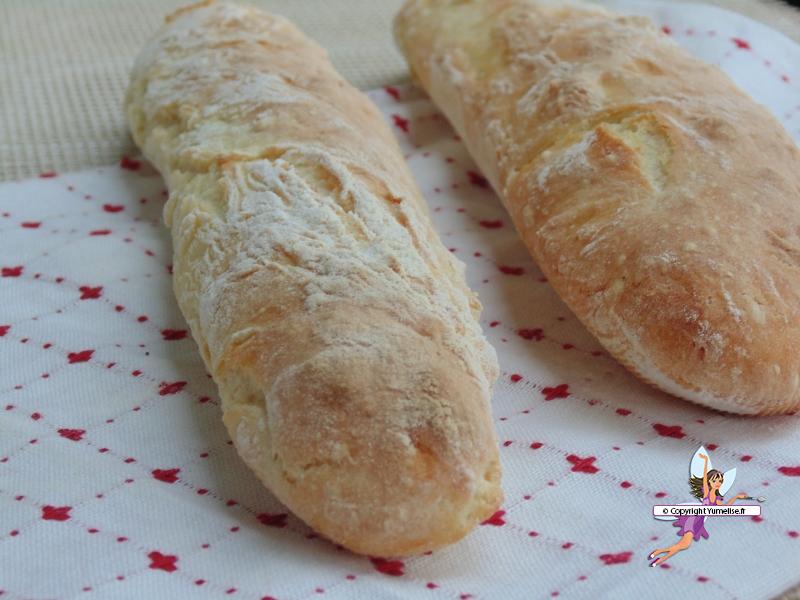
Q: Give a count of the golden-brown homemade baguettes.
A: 2